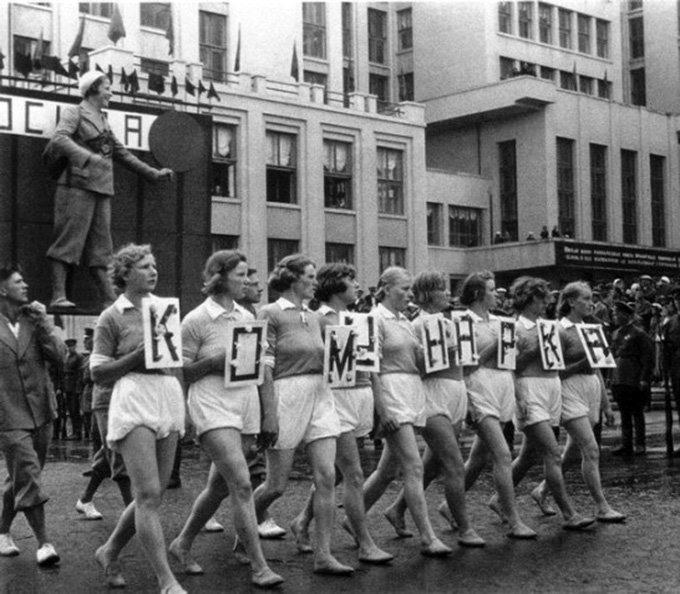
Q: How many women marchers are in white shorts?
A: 9